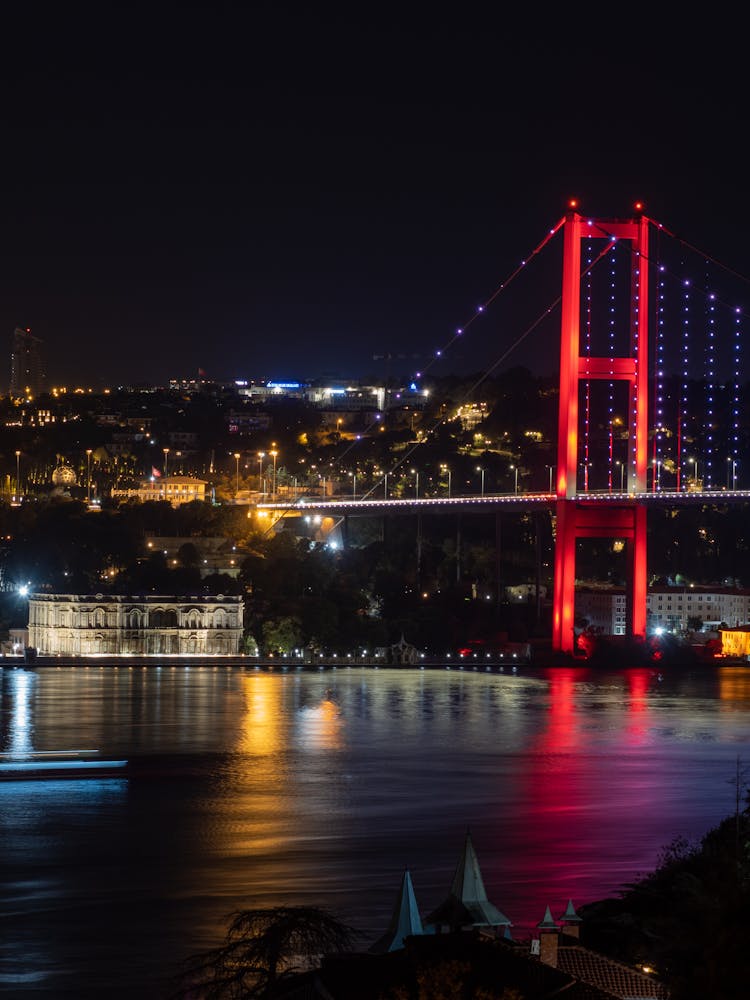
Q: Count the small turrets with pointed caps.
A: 2